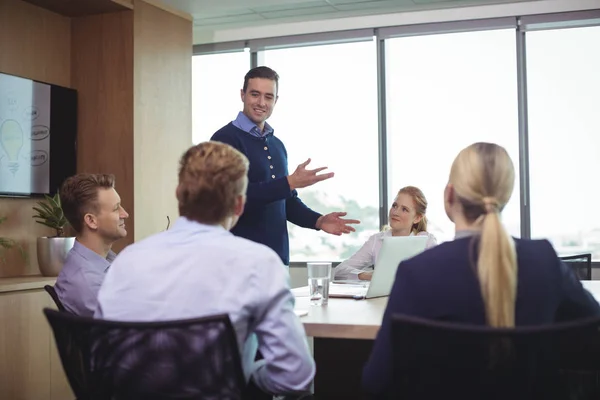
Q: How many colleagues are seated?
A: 4